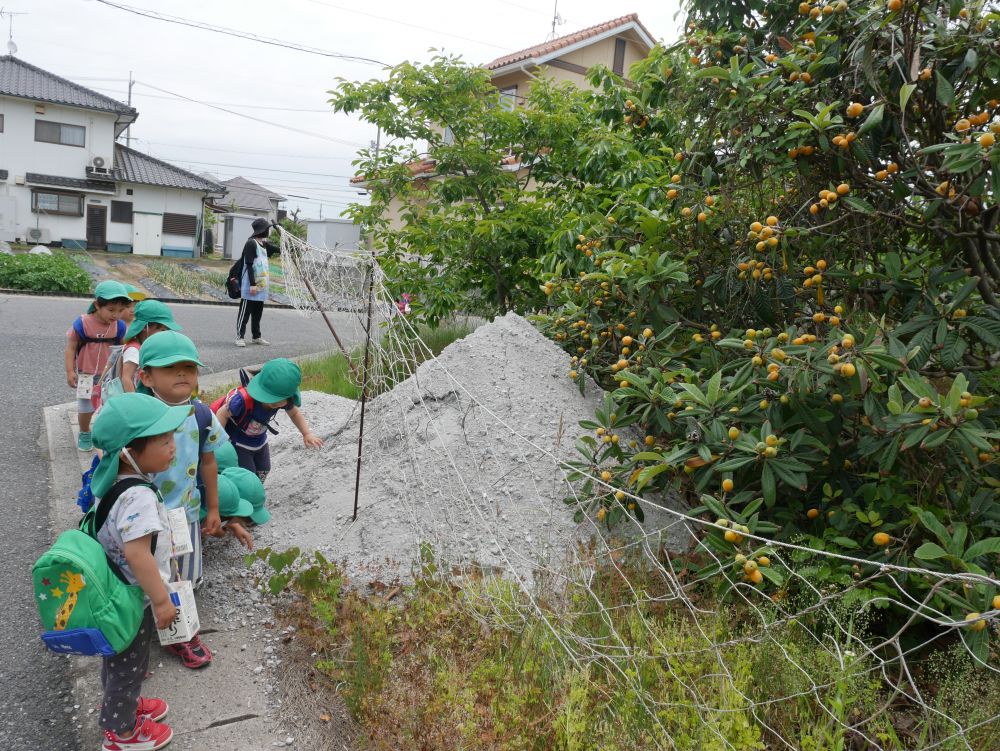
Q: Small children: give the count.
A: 9